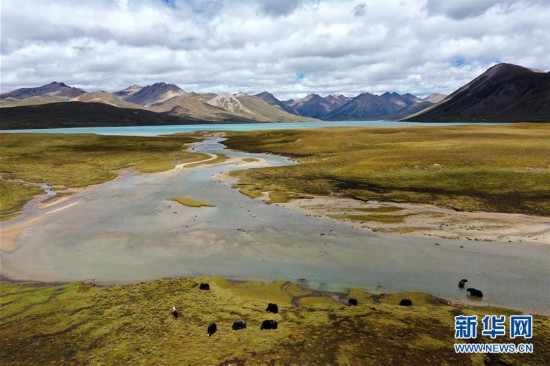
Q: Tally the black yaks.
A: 10